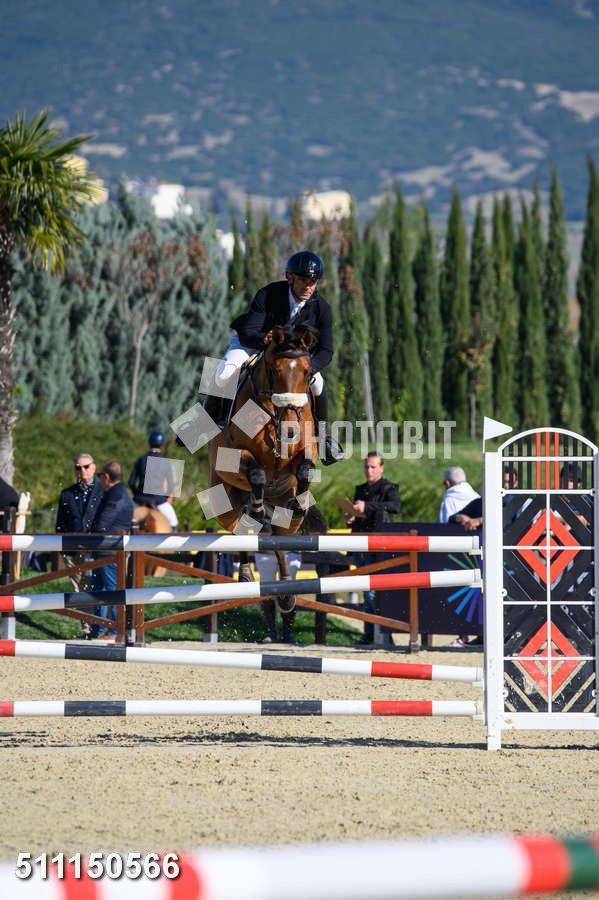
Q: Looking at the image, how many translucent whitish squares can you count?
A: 10